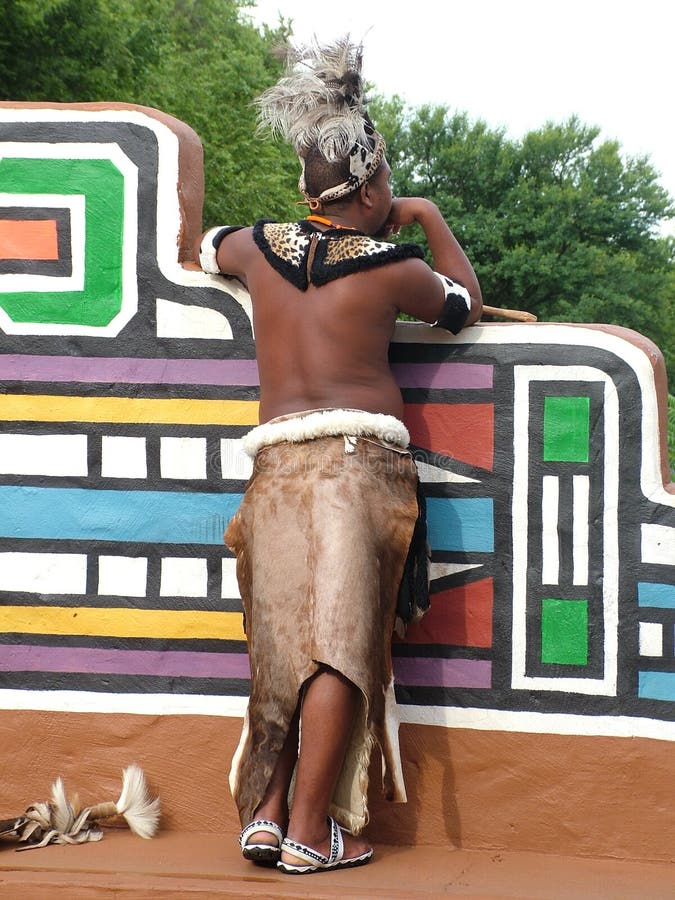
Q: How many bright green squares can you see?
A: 2